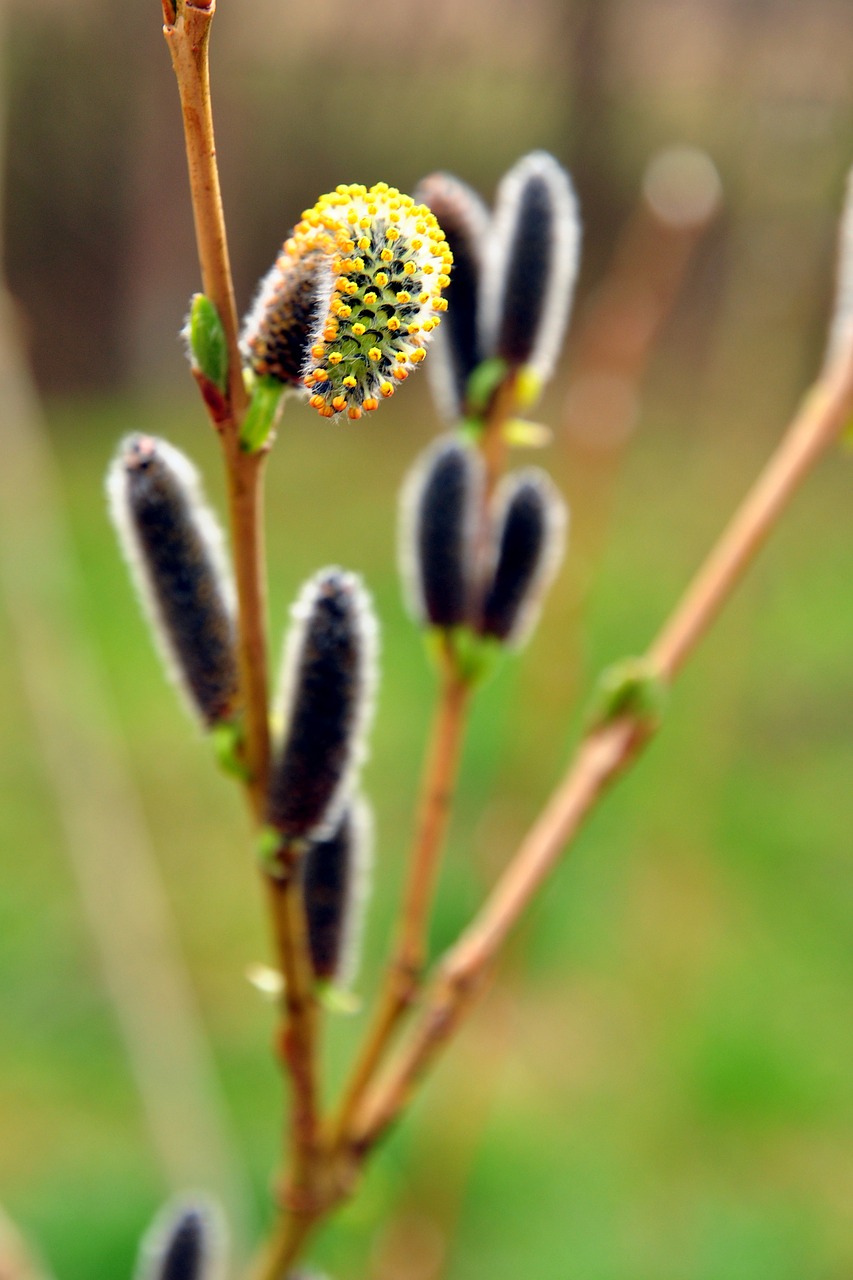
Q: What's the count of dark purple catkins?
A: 8